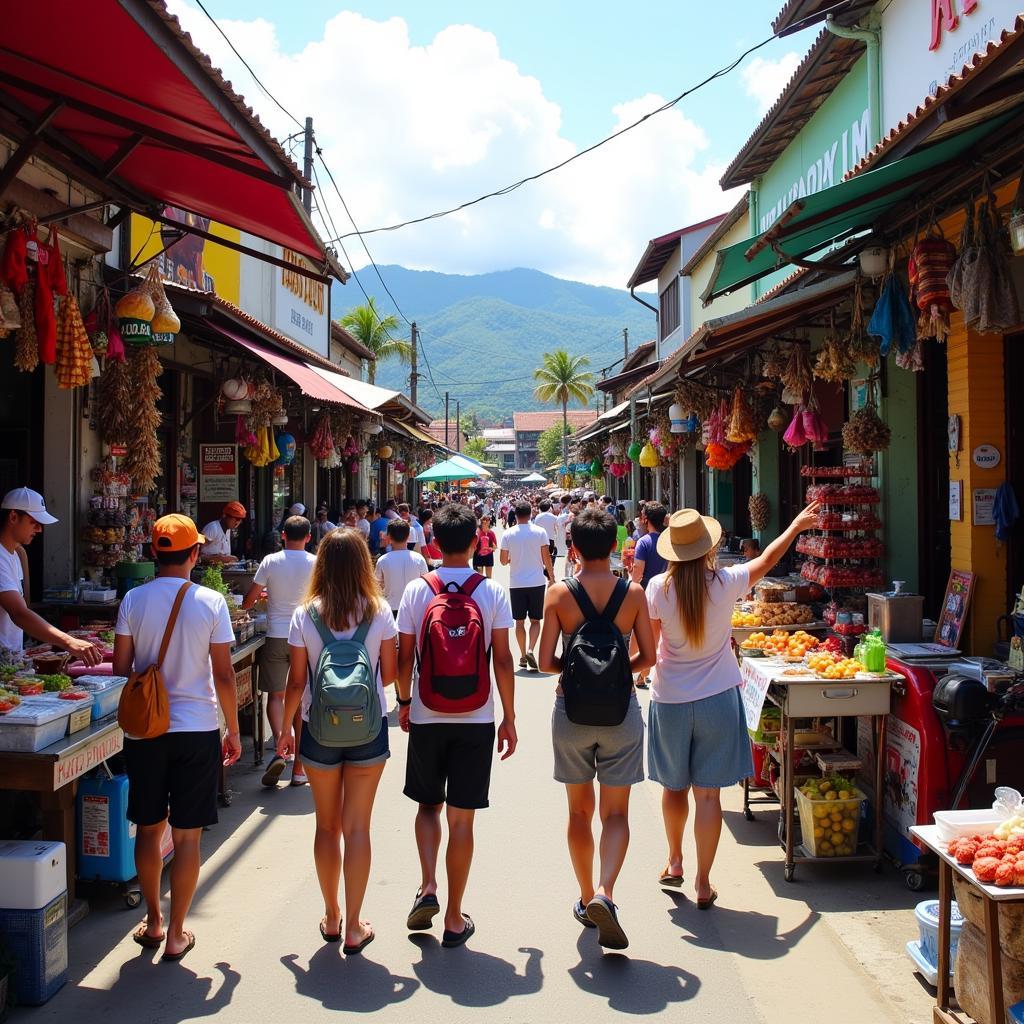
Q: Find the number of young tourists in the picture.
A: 5